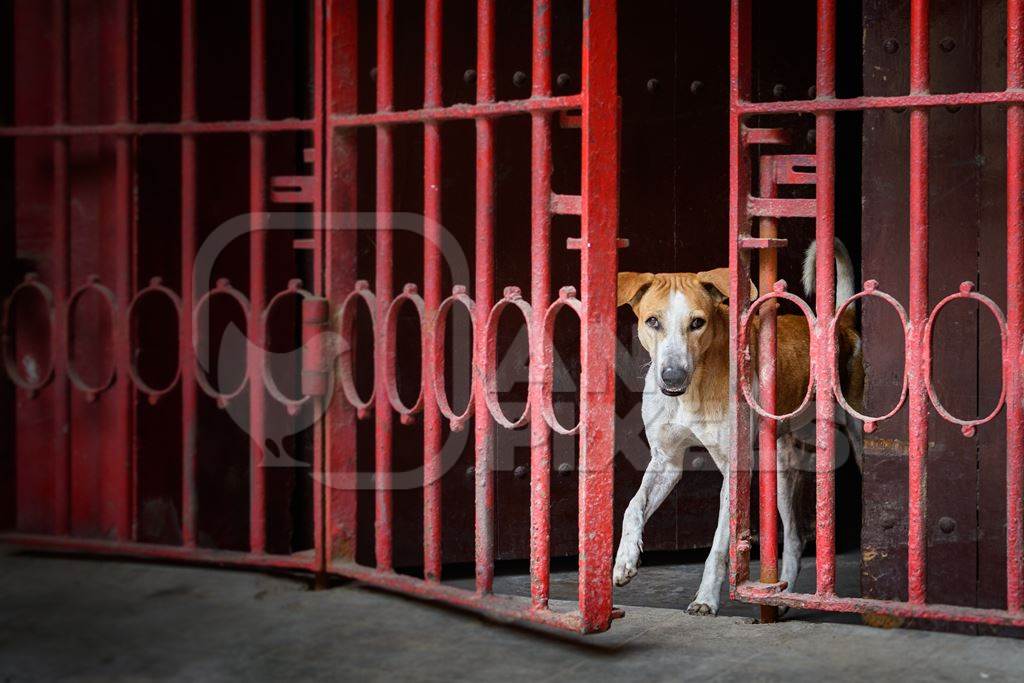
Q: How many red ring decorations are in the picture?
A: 13